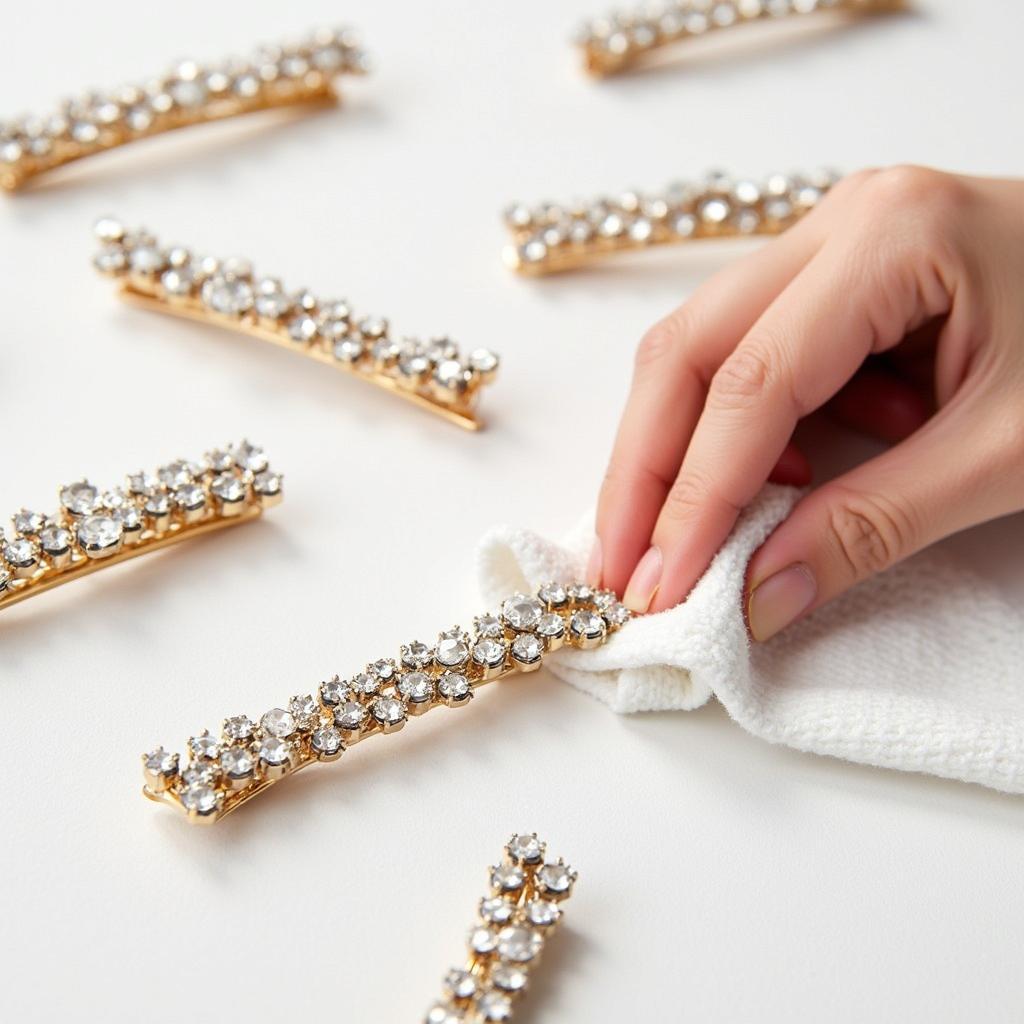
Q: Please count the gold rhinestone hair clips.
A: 7